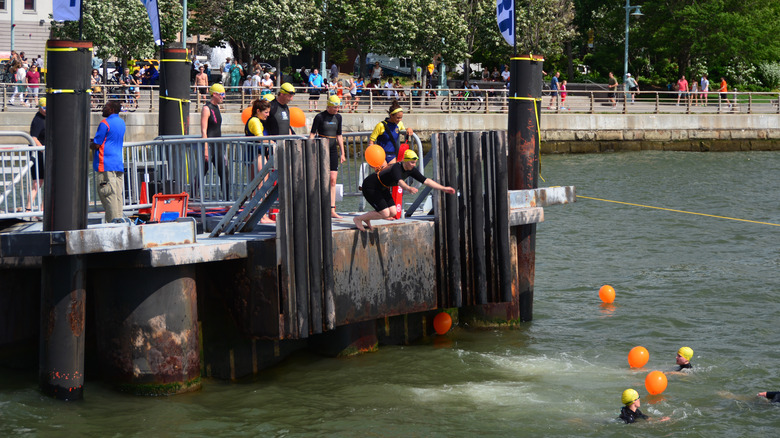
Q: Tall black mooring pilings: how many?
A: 3